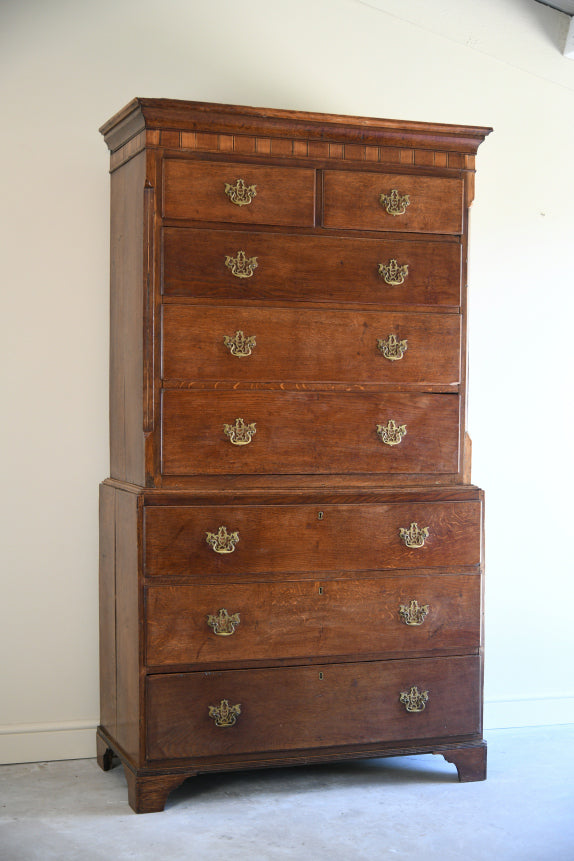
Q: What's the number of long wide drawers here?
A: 6